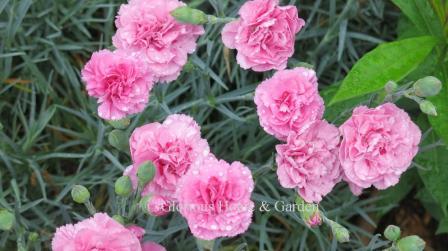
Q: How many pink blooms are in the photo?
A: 9